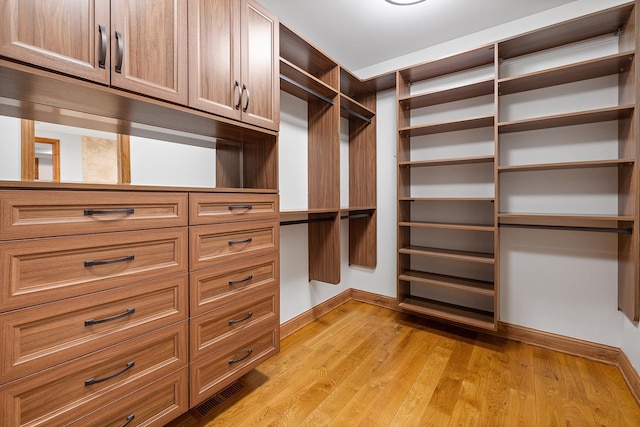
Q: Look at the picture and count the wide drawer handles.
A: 5